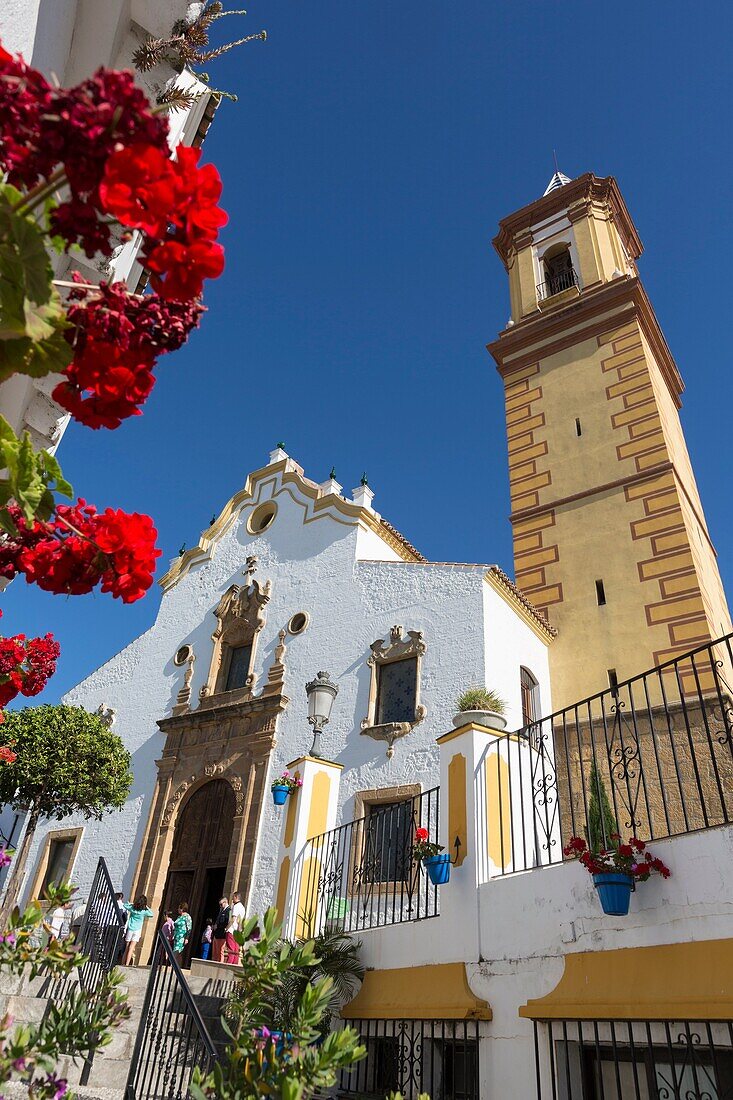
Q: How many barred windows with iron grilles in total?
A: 2